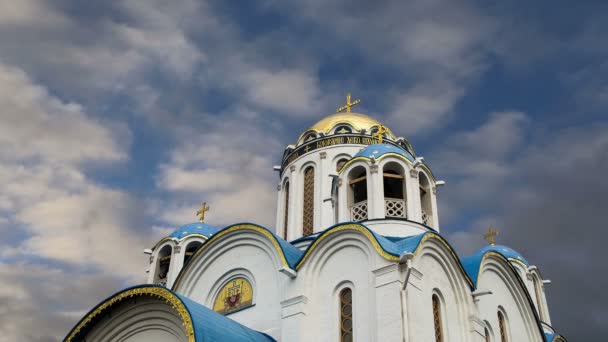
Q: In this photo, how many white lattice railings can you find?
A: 3